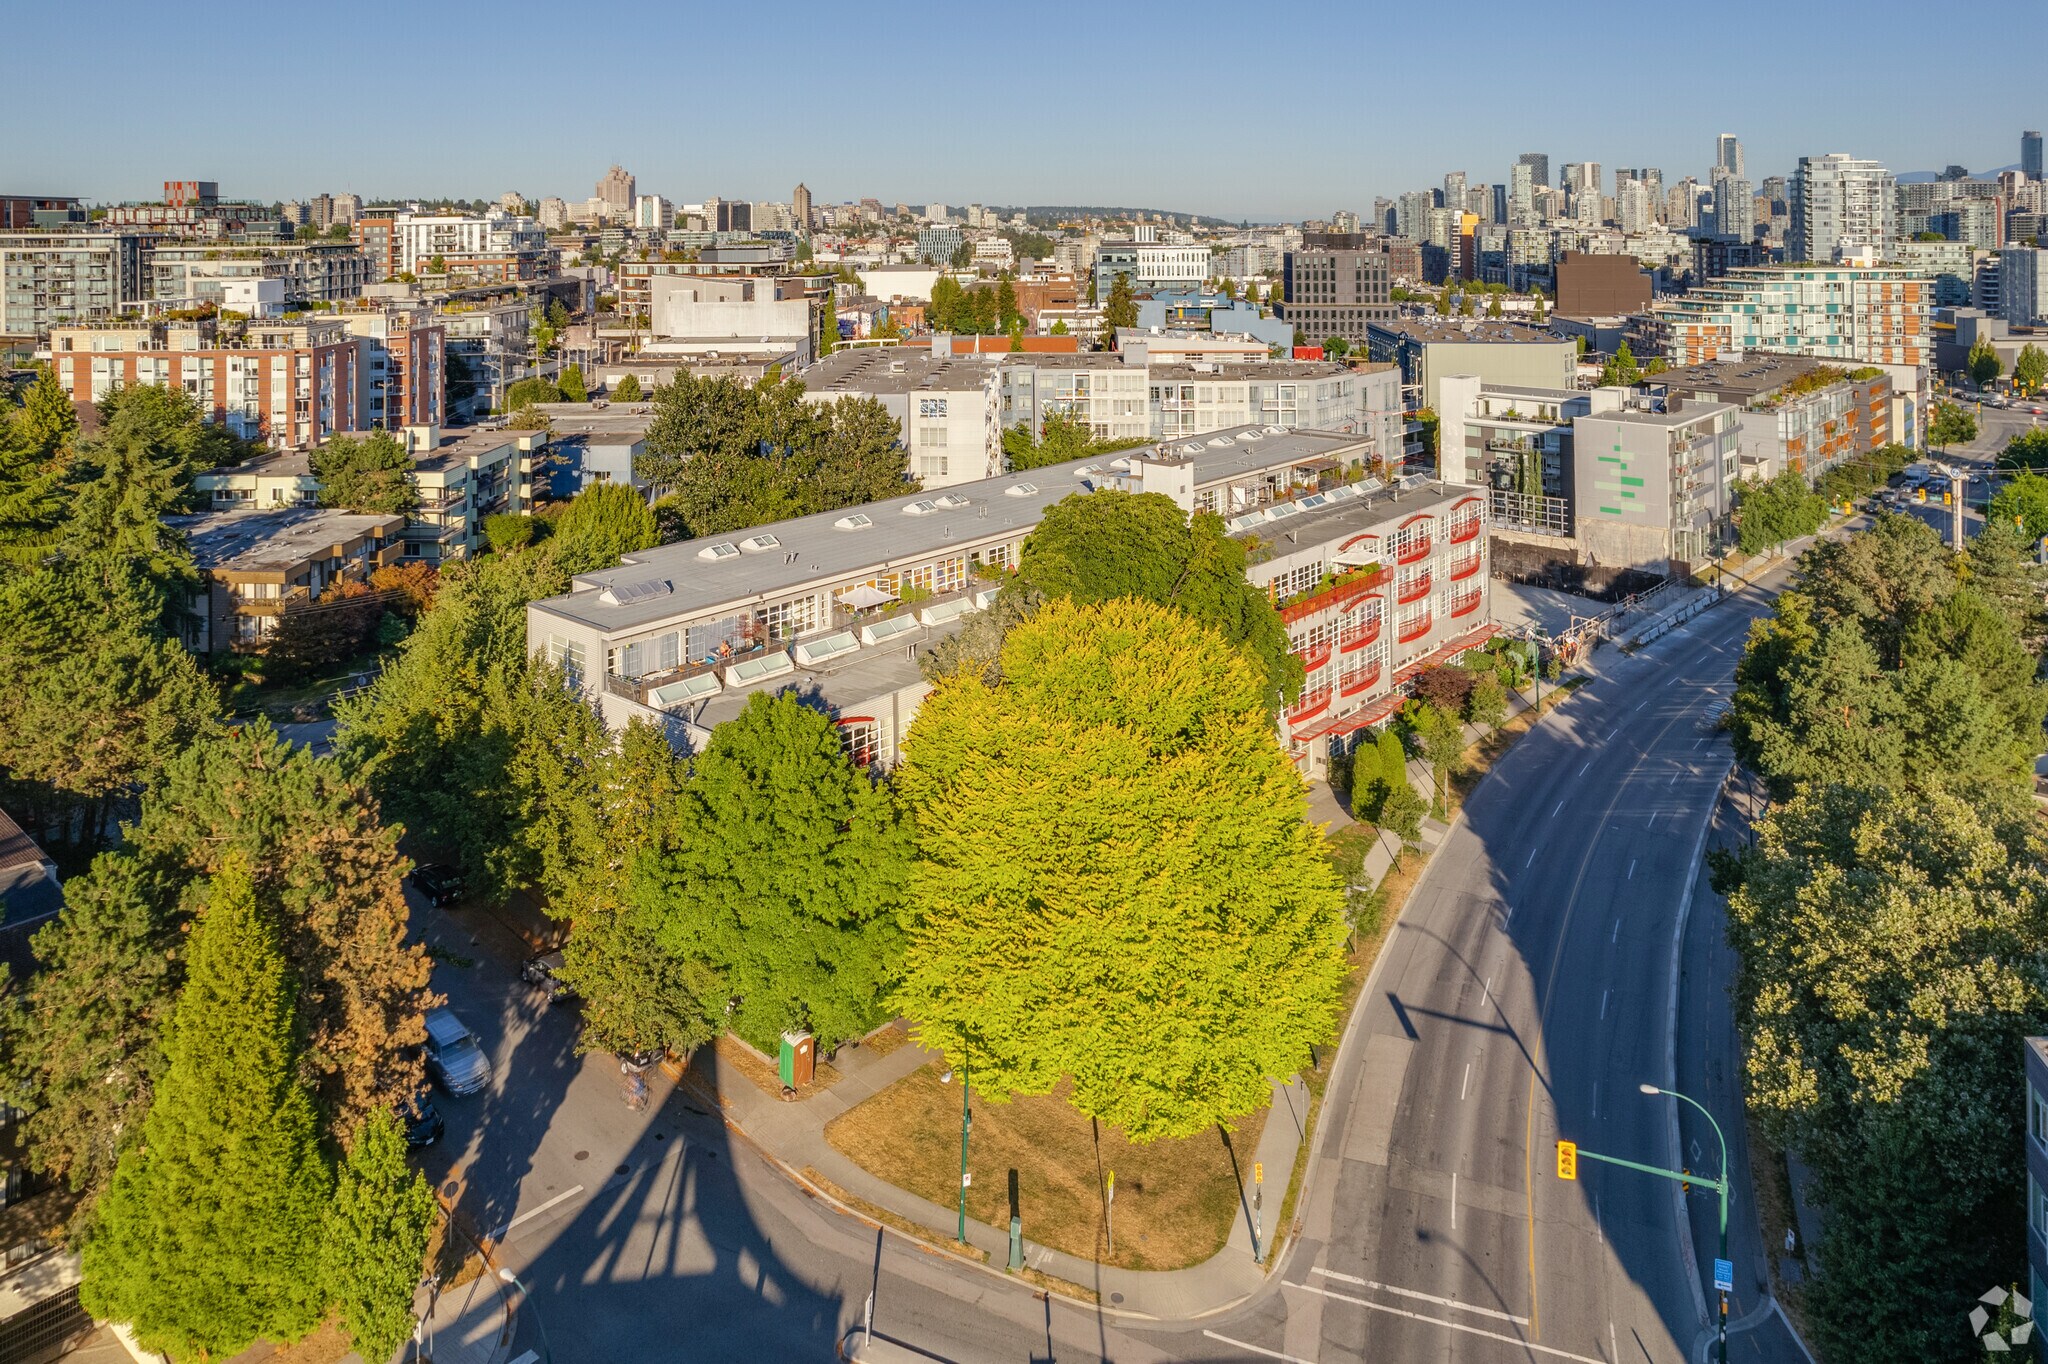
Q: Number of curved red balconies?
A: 10